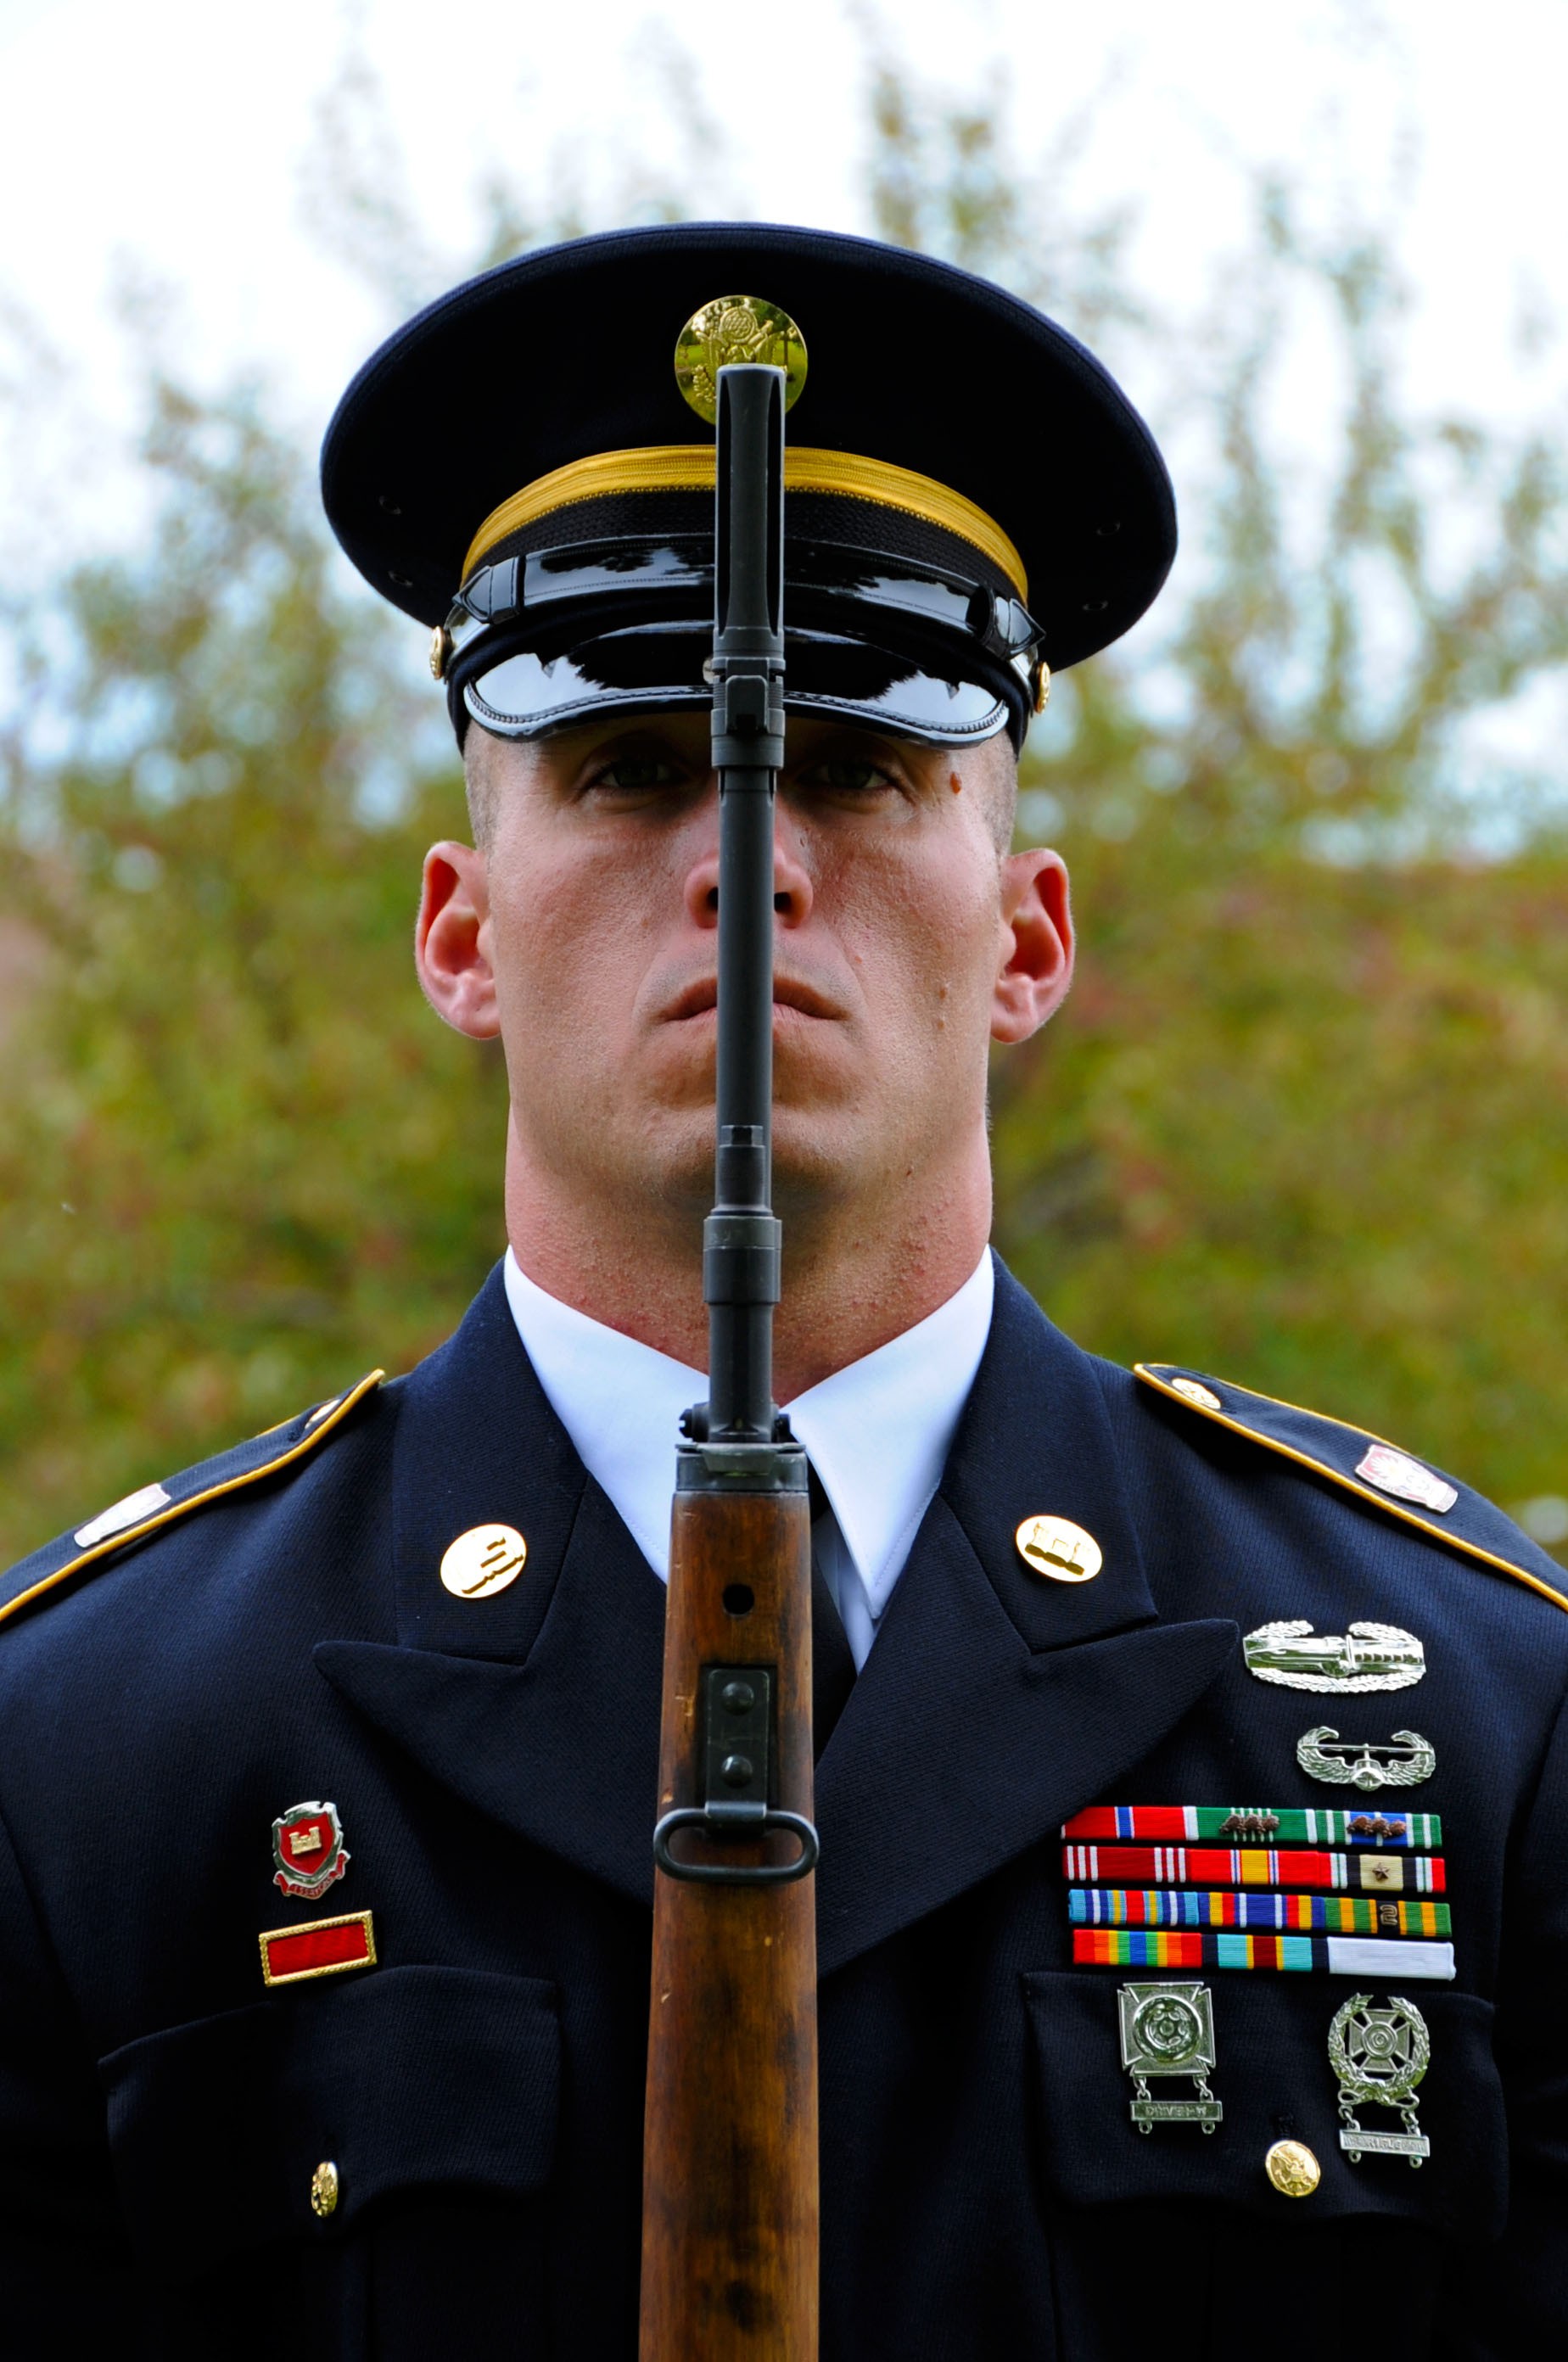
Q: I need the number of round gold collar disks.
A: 2